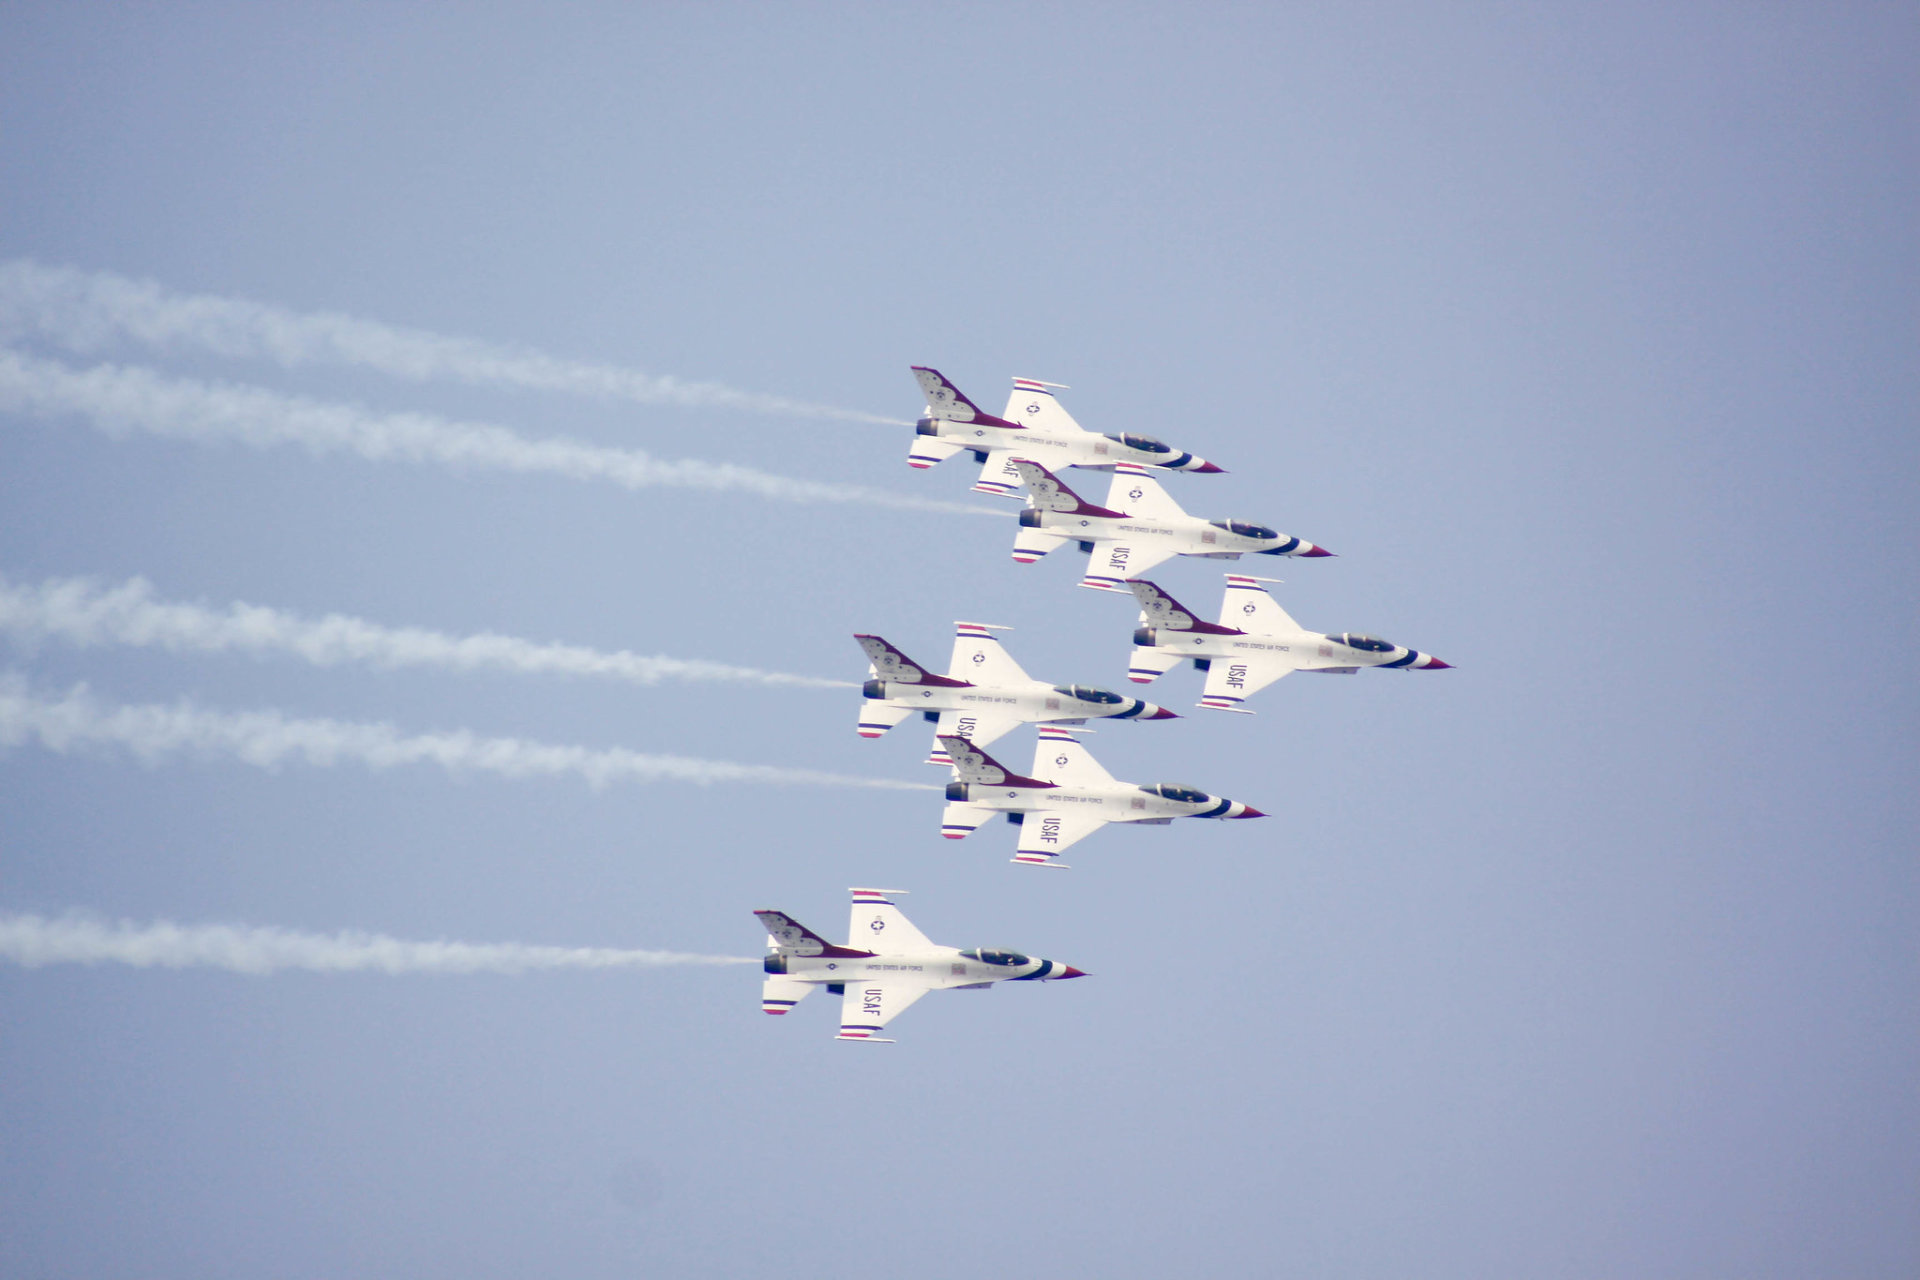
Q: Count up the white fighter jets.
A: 6